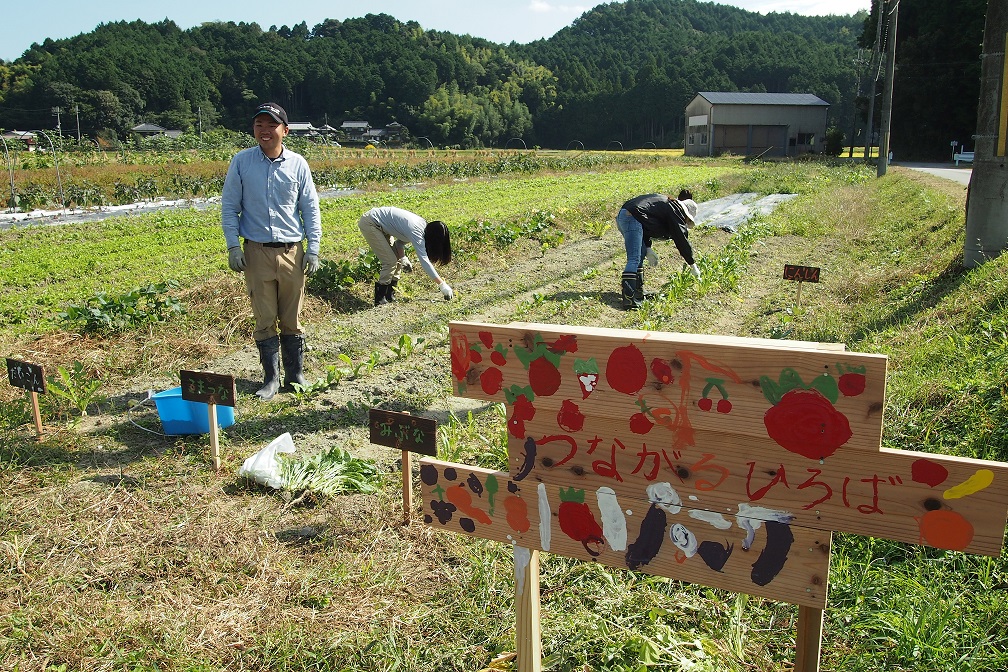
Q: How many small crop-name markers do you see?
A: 4